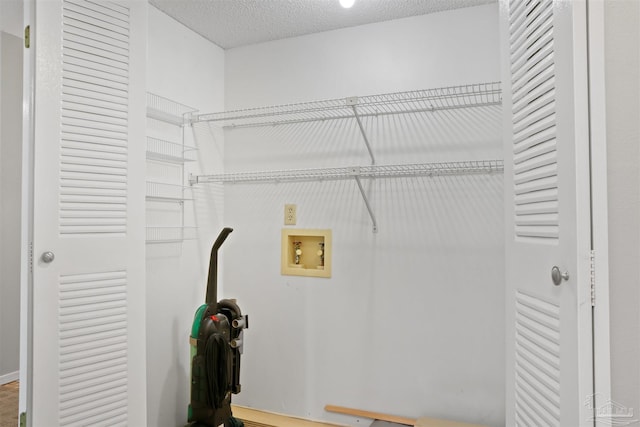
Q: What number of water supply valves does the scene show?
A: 2